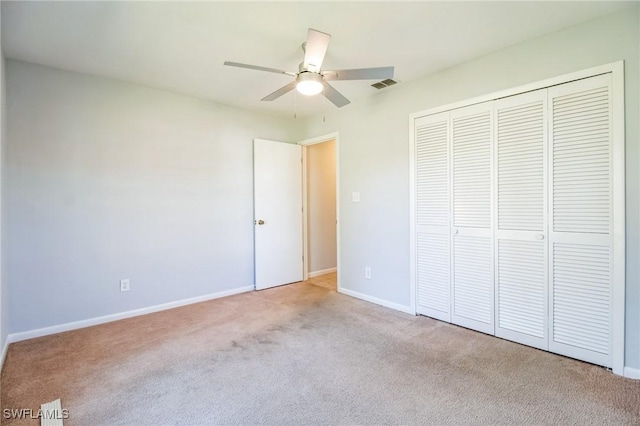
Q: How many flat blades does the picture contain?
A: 5